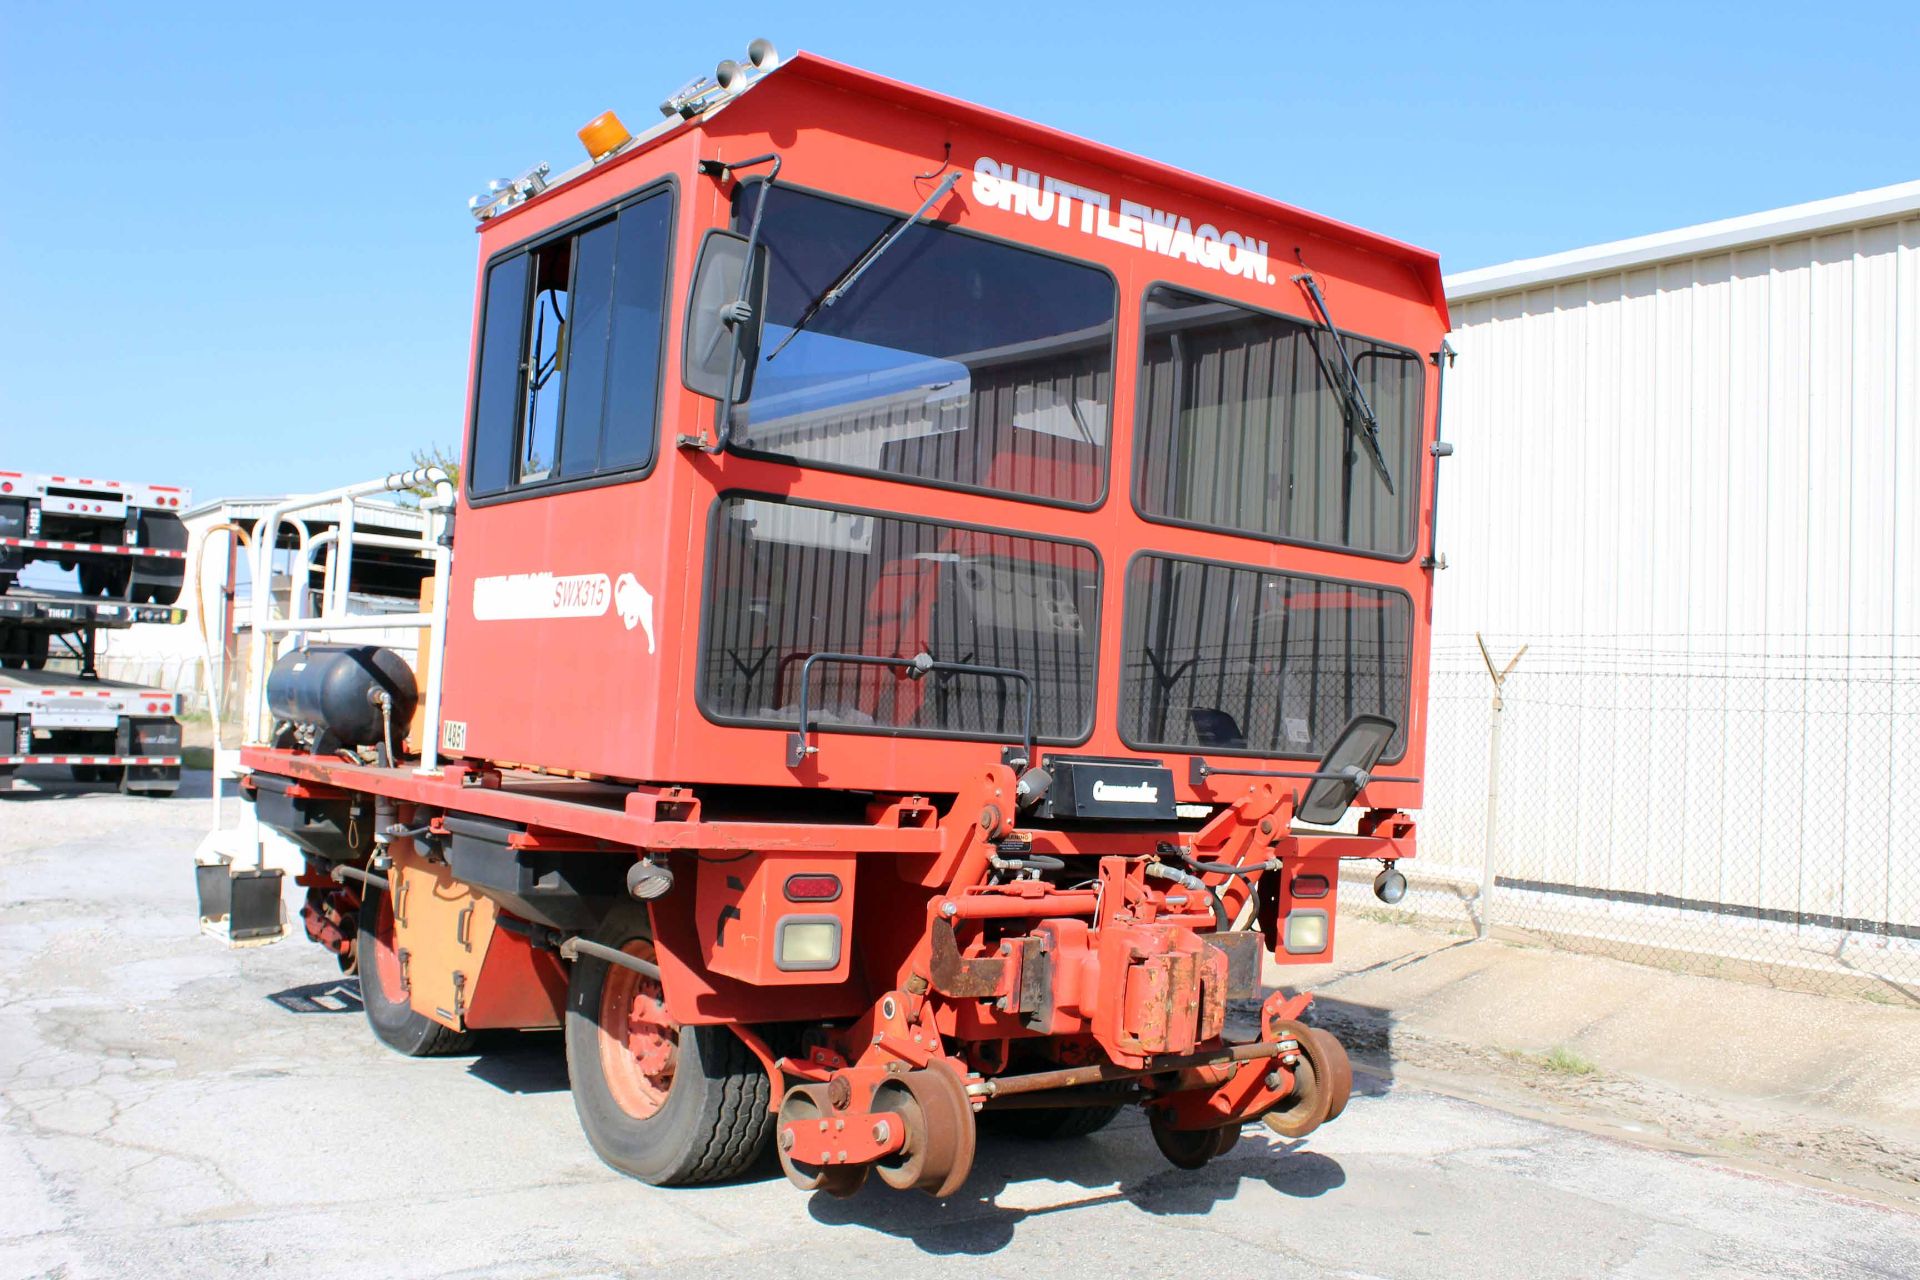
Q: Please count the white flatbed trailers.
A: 2